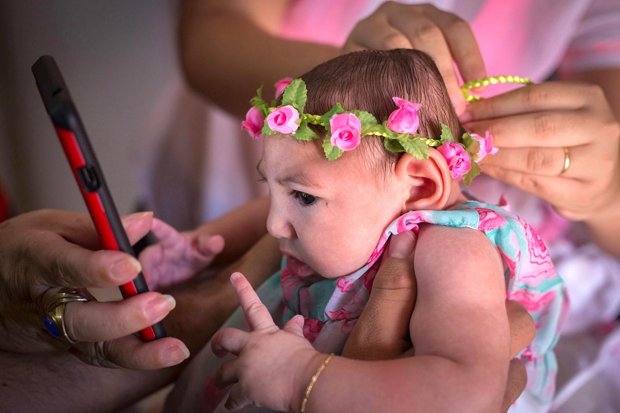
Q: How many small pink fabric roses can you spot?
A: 7